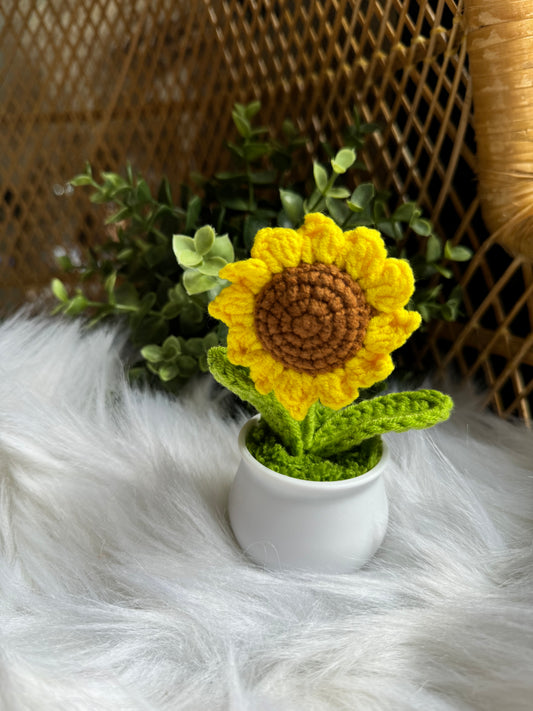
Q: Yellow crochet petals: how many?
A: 12